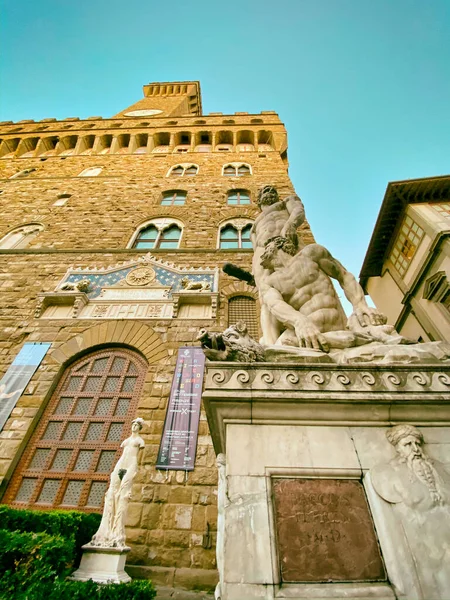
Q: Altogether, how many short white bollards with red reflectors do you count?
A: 0